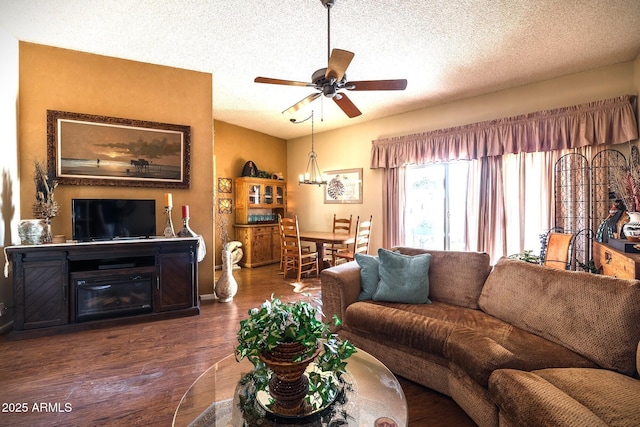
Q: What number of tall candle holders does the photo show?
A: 2